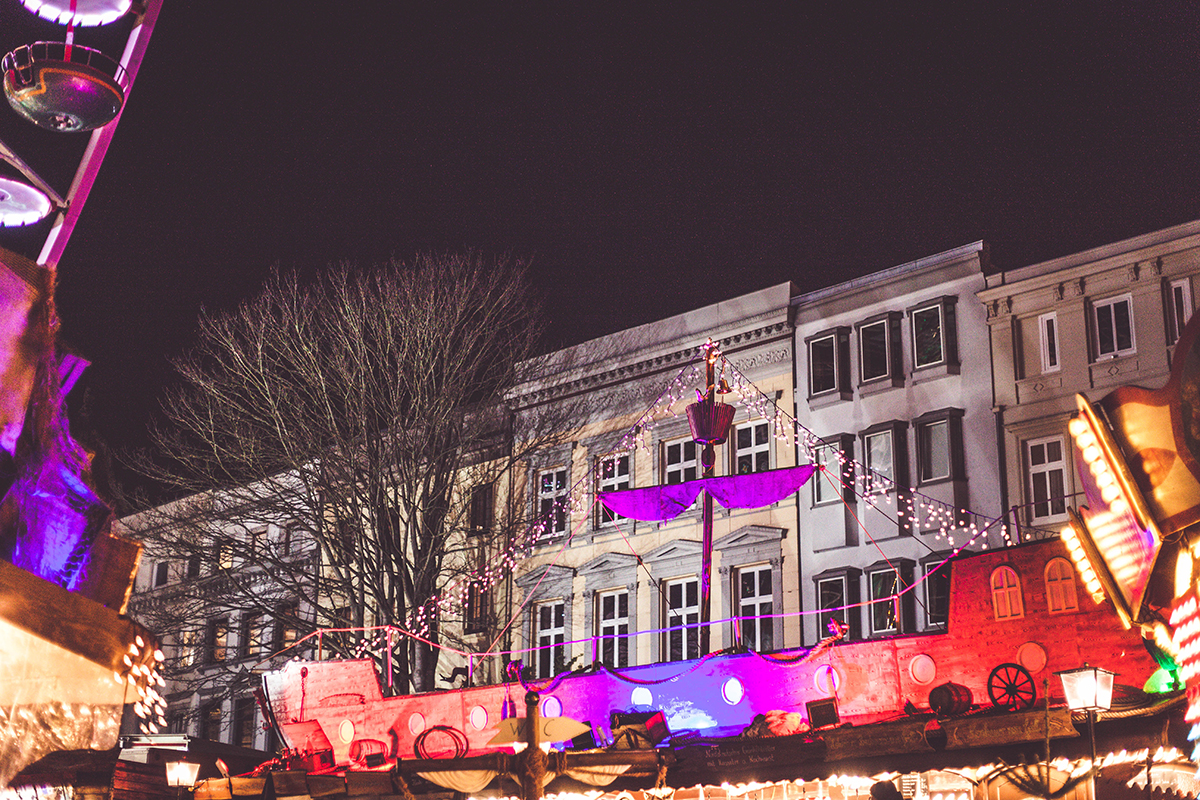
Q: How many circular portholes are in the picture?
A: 9